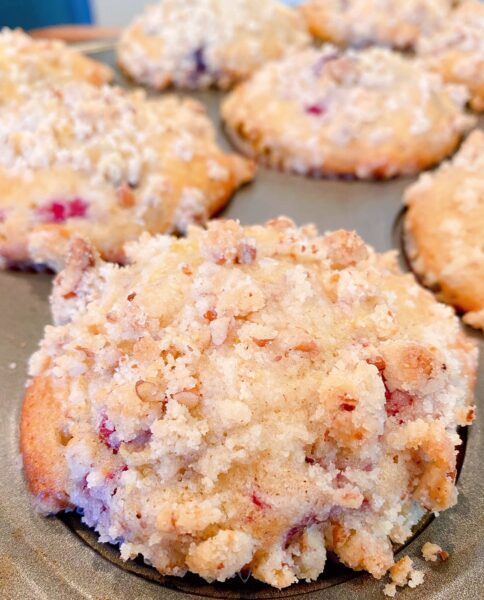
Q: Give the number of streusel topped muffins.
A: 8